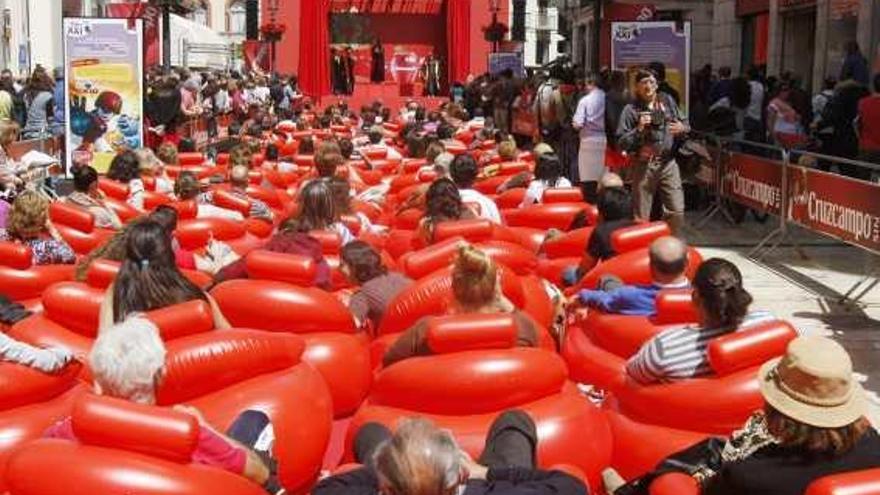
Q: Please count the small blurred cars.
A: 0